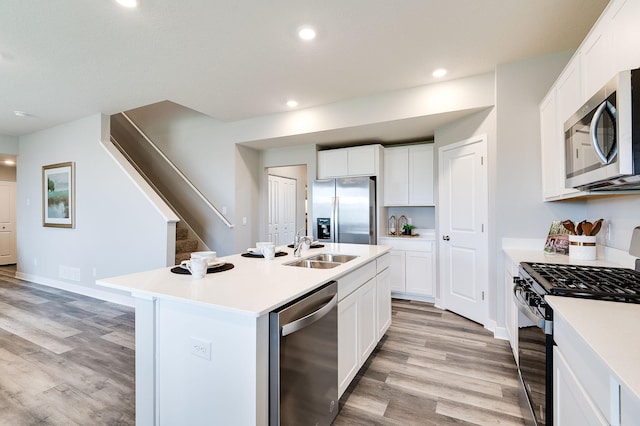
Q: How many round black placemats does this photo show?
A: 3